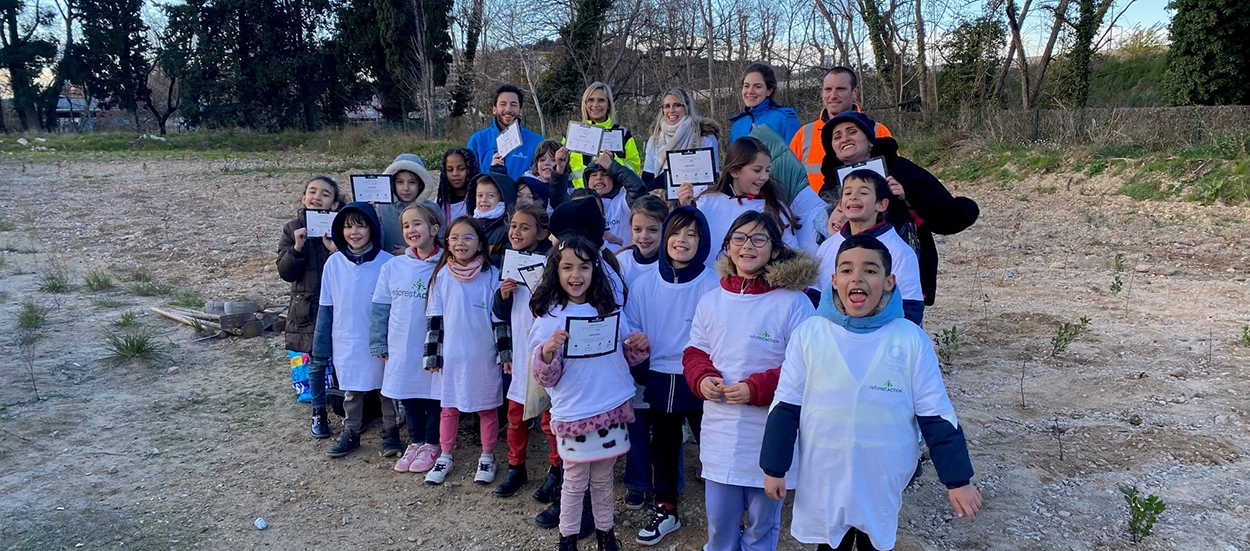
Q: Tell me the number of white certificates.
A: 11